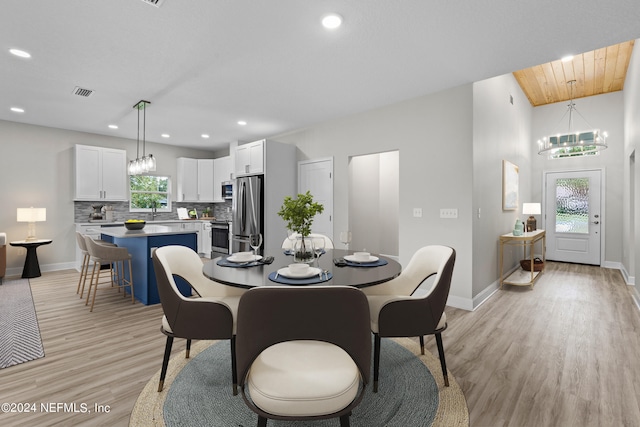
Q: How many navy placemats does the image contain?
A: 4